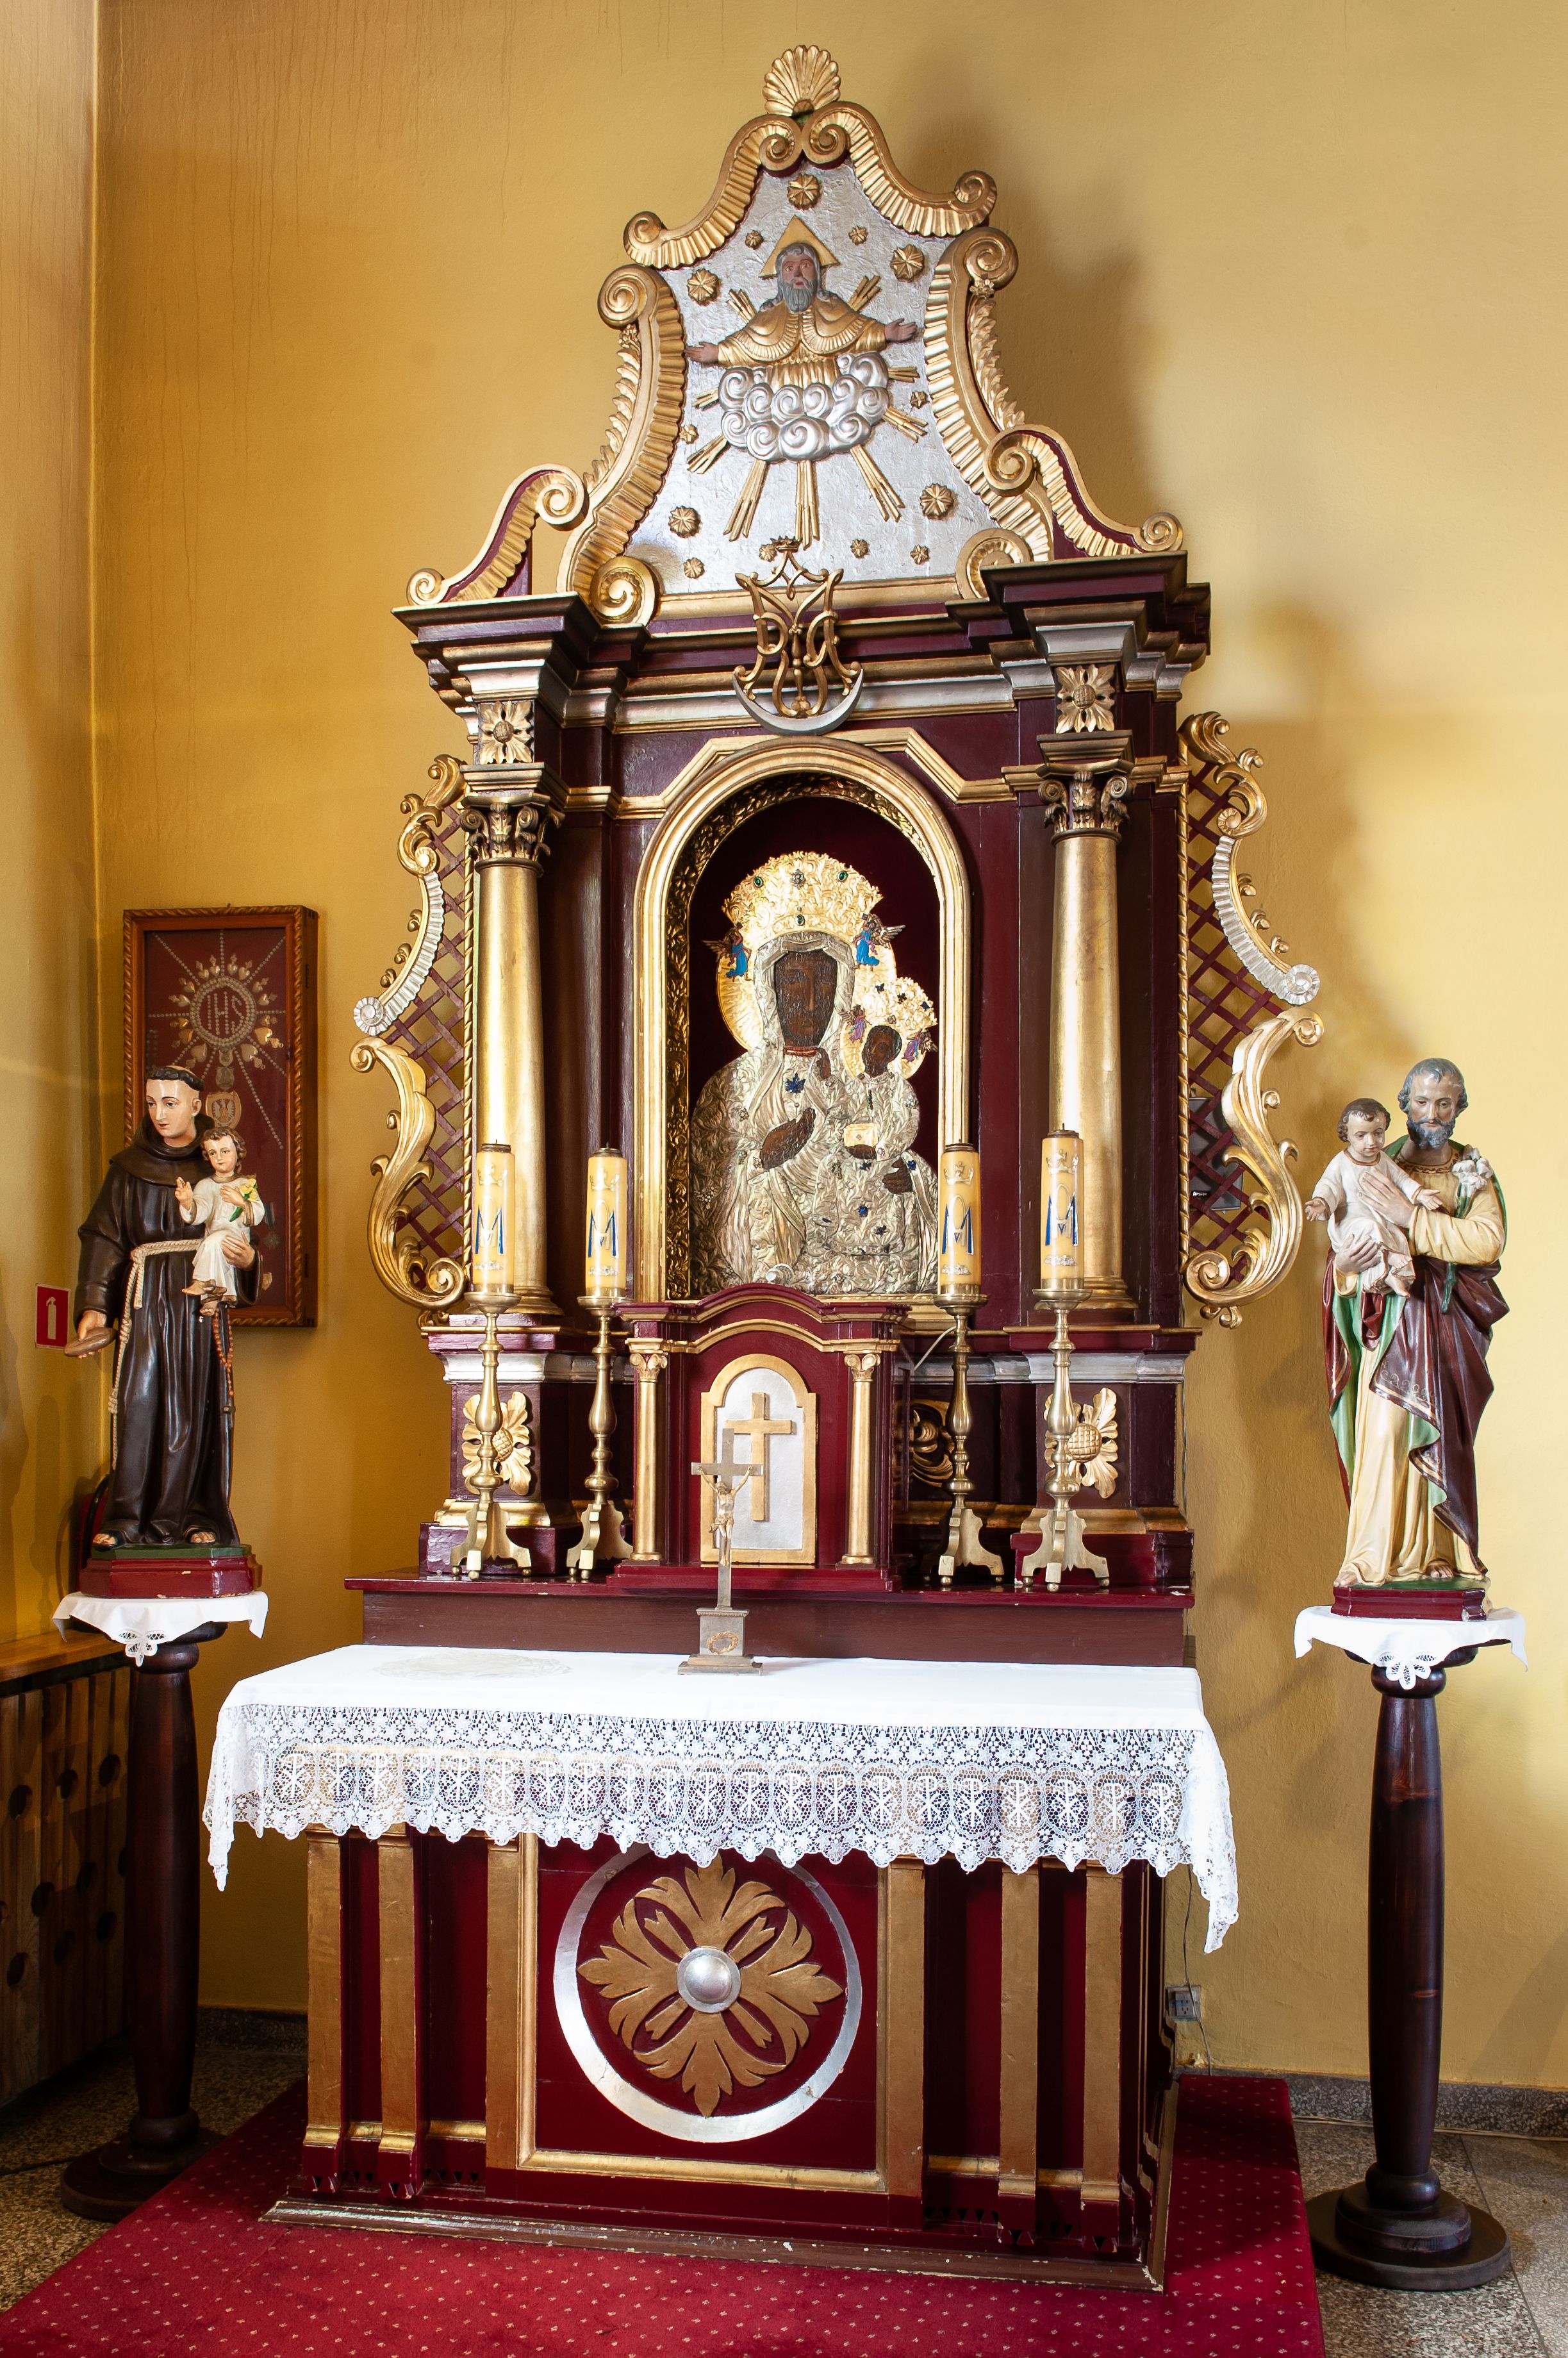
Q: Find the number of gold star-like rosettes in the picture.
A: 13